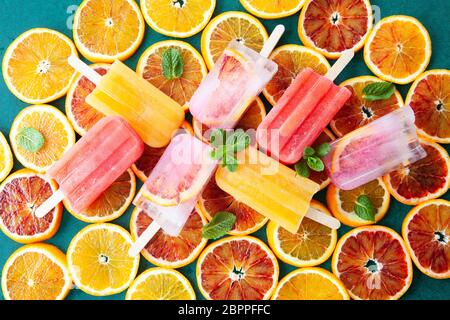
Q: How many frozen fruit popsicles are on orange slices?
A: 7